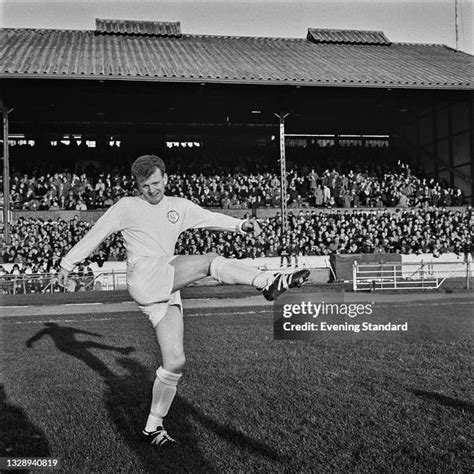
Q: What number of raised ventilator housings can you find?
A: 2